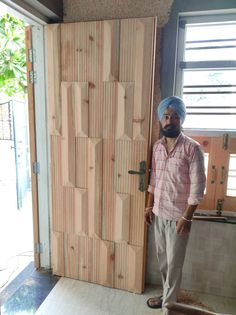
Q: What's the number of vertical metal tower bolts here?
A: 2